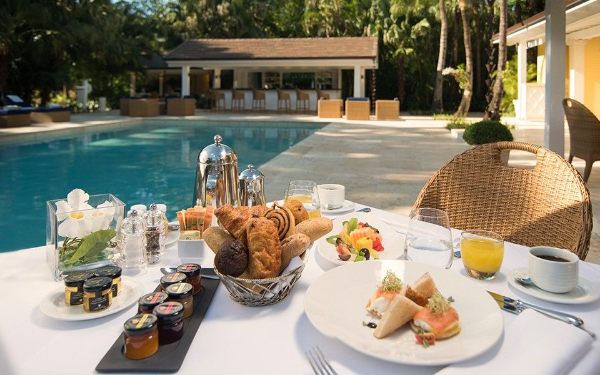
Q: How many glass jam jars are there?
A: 9